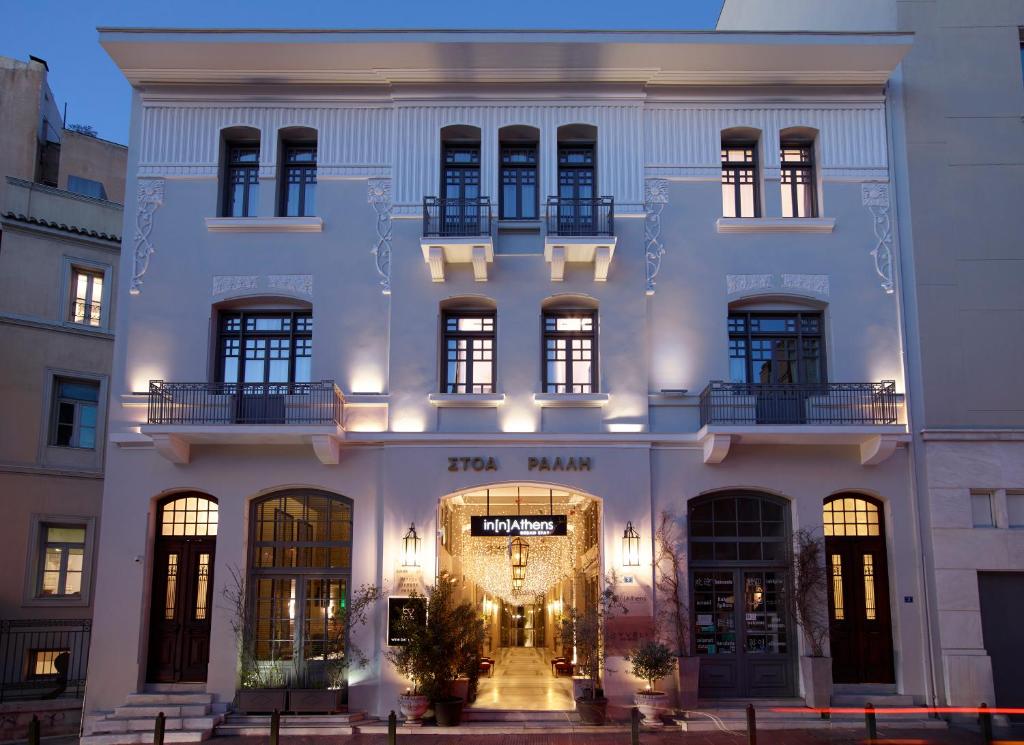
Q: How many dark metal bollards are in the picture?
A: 8